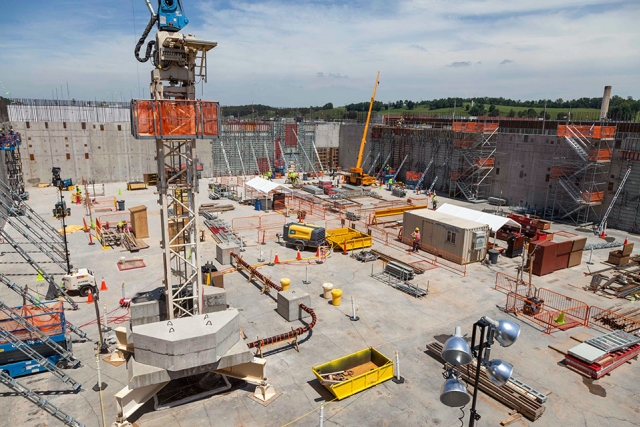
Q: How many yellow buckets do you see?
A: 2